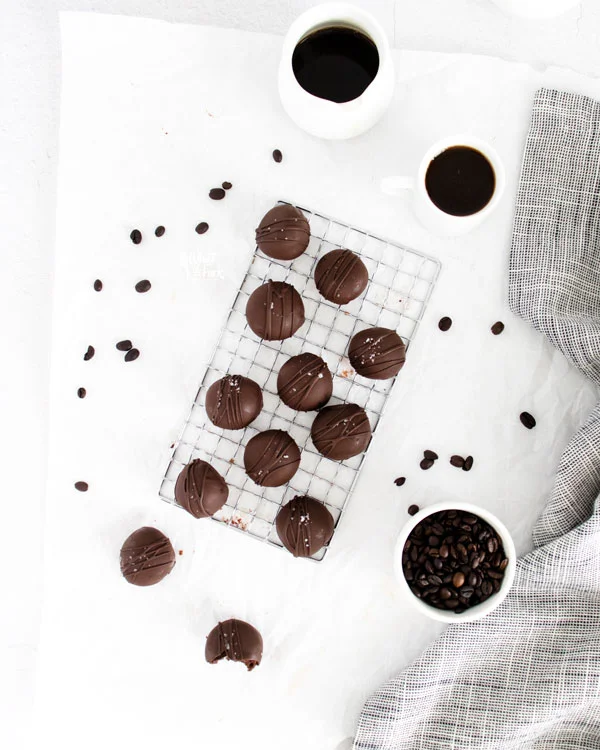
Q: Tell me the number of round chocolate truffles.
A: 12